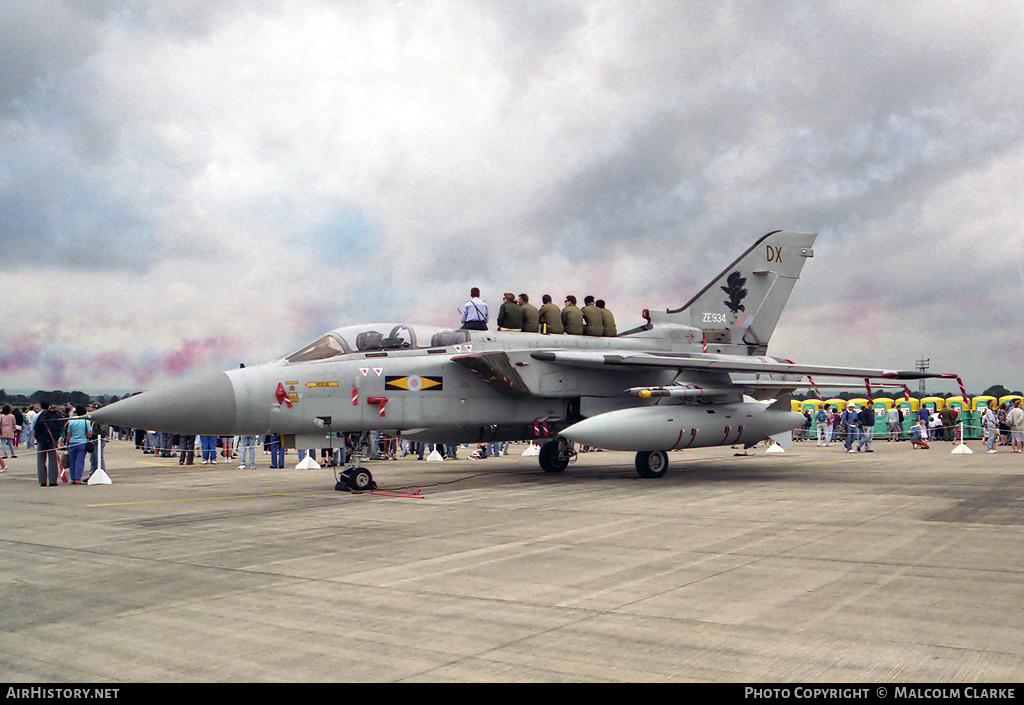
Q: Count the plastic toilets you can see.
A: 10